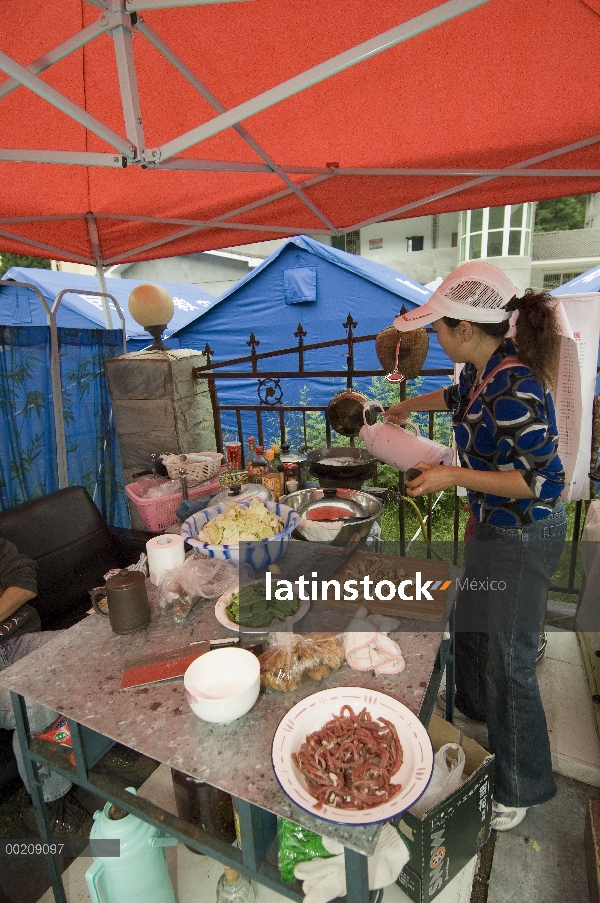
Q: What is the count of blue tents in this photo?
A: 3